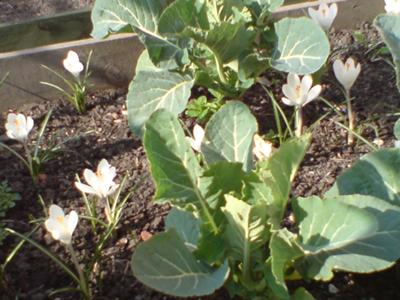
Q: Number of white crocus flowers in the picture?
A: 10